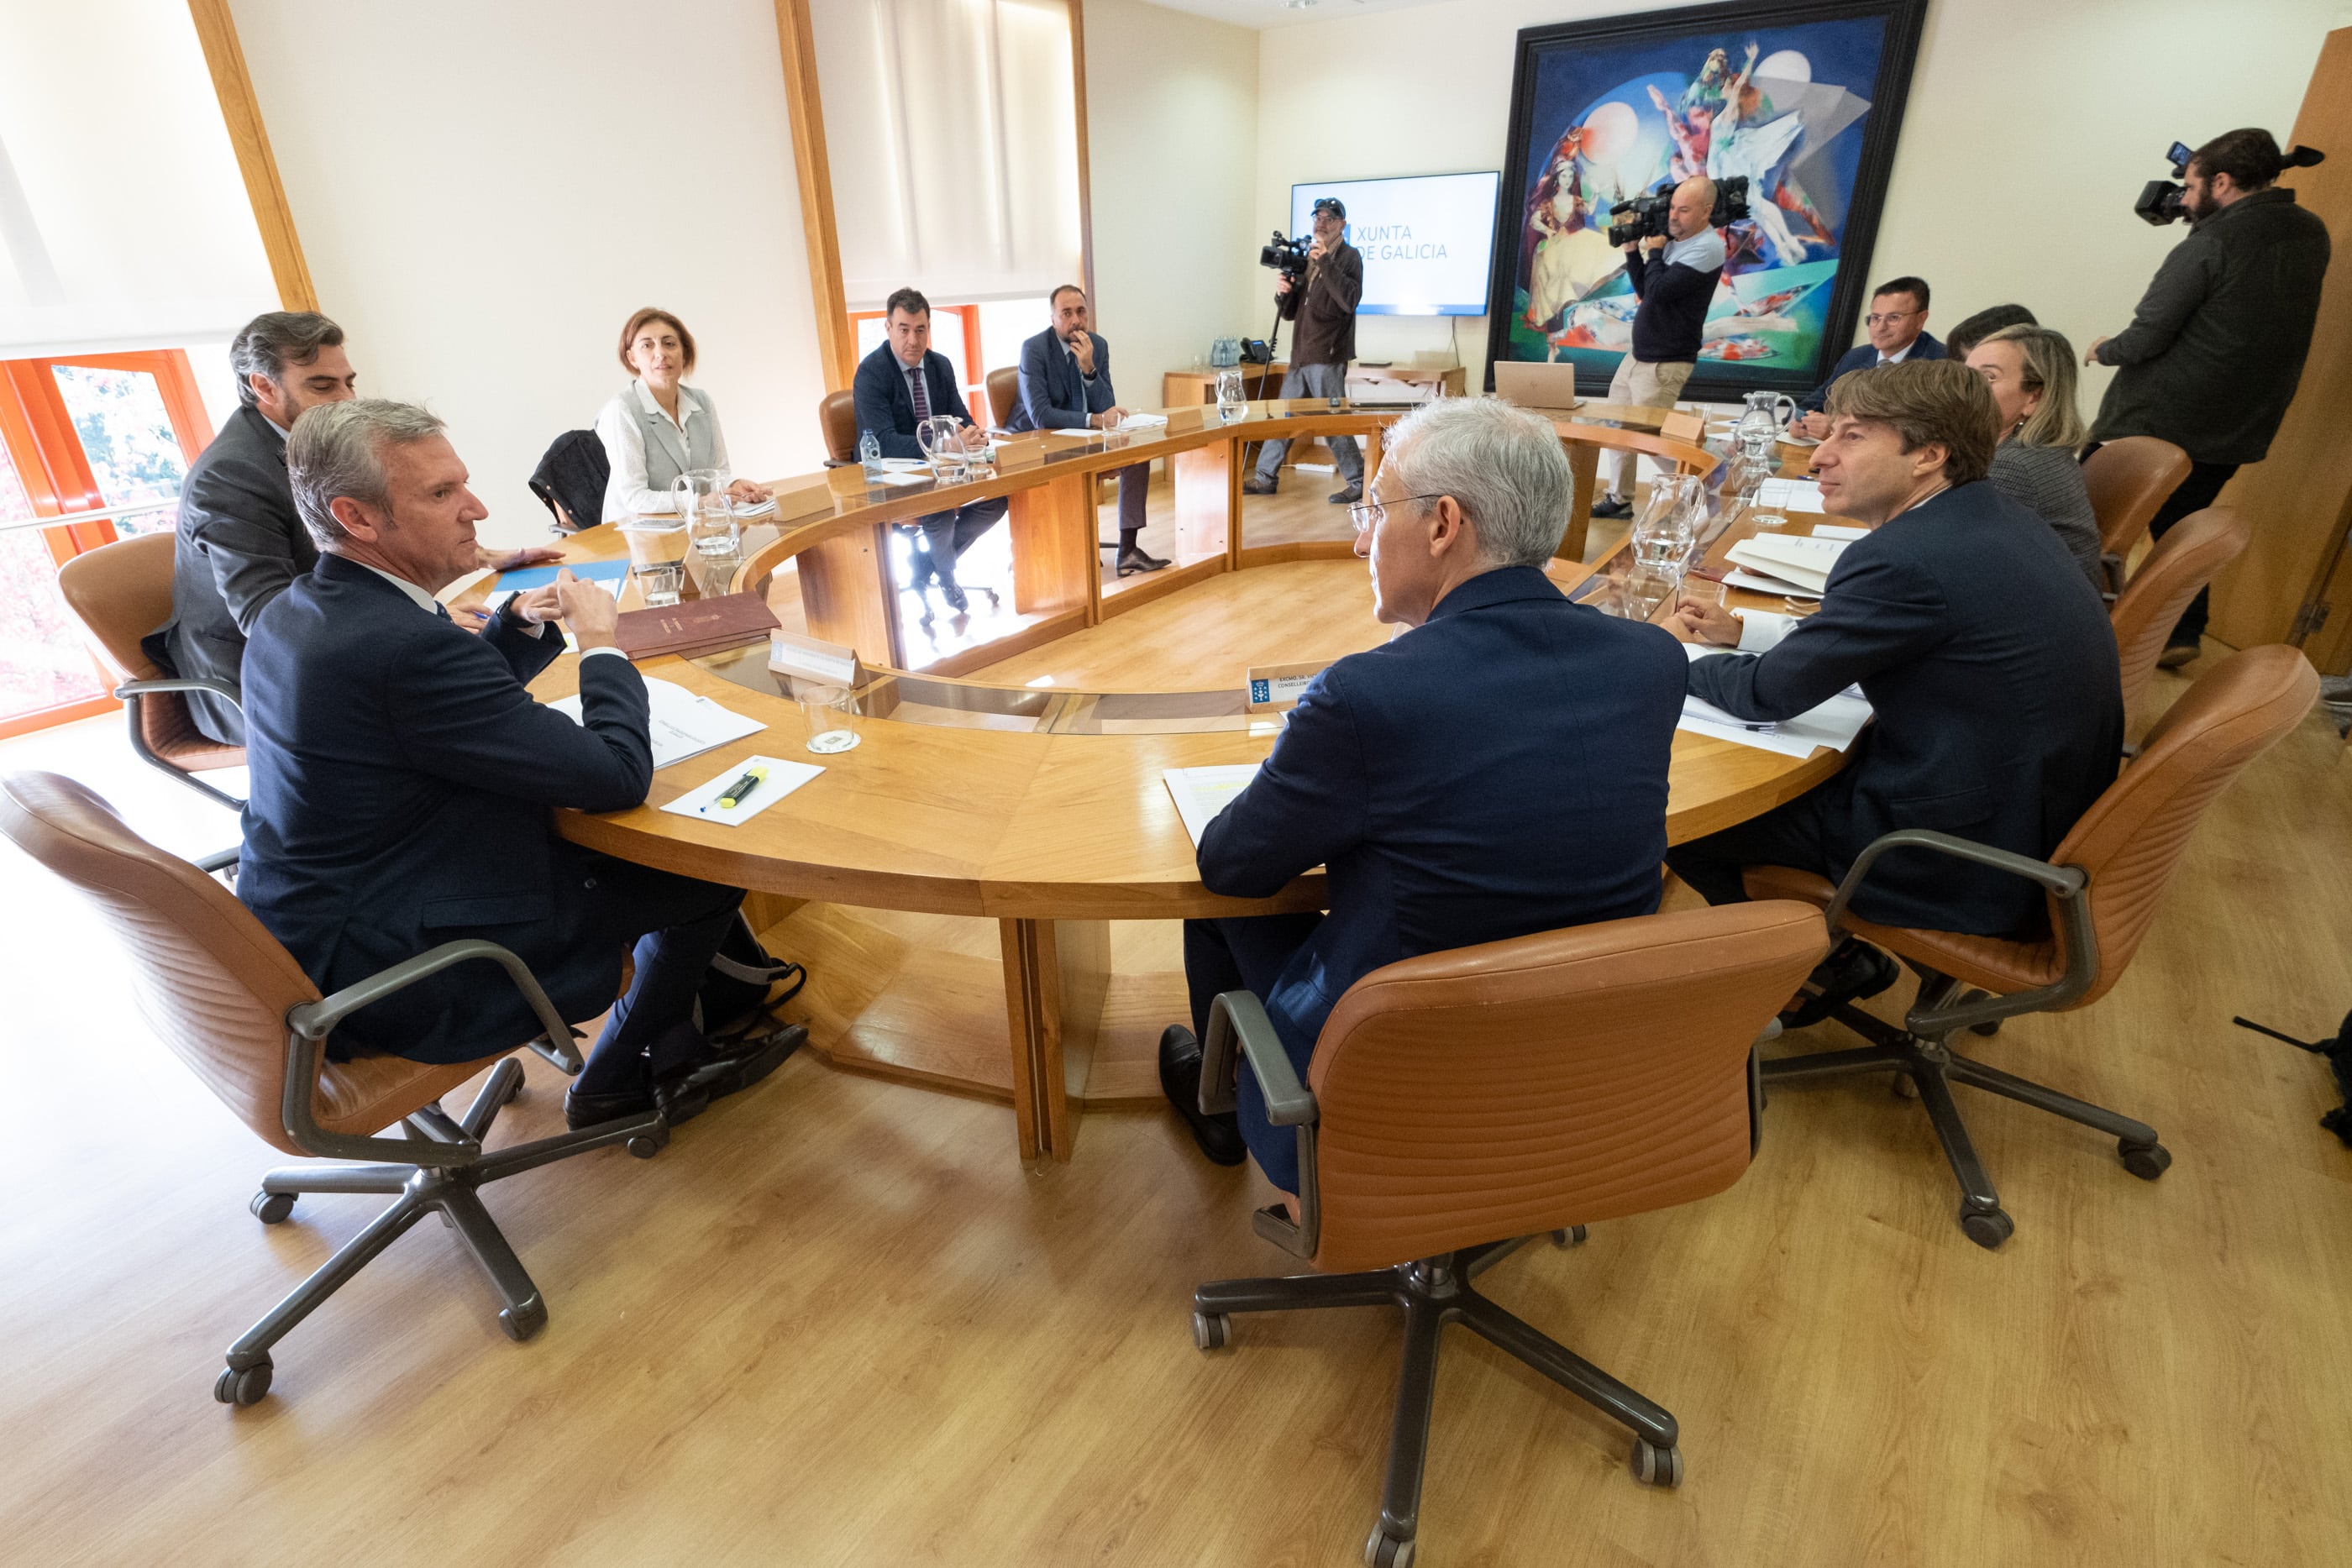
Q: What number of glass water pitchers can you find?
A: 5